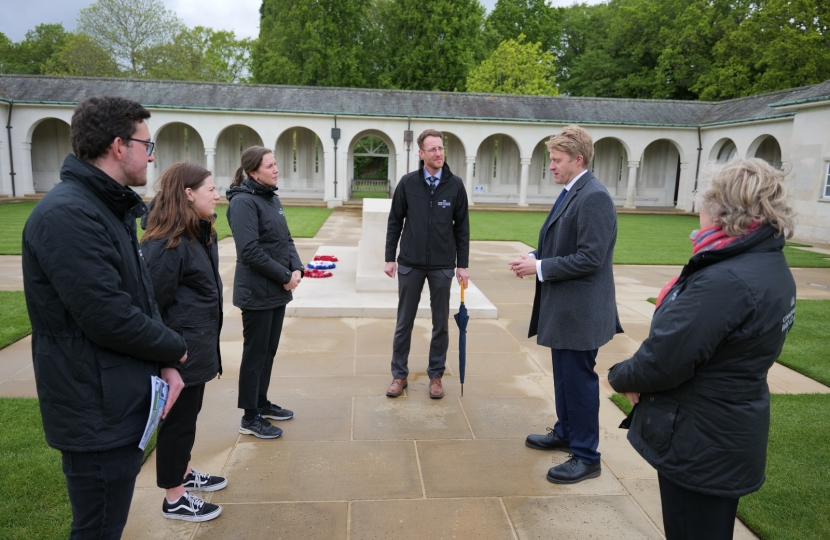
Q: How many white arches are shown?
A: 12